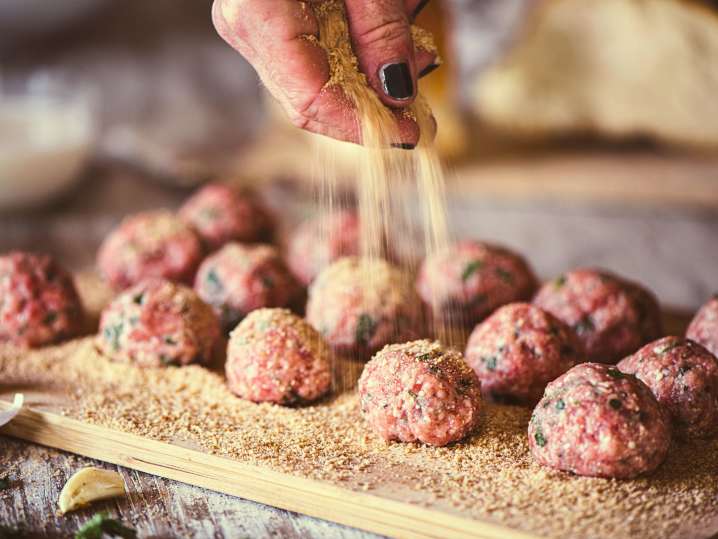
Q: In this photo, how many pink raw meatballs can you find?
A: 15